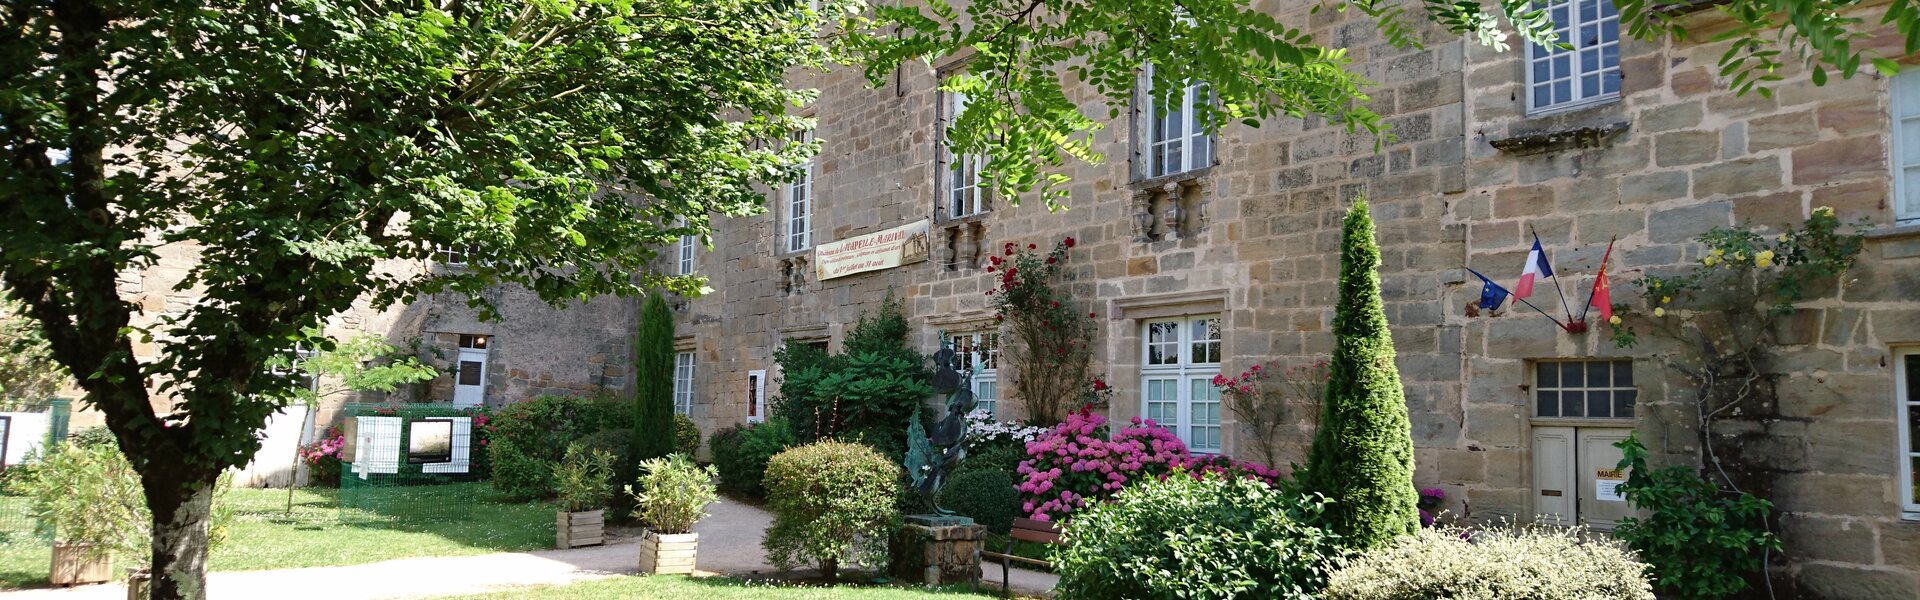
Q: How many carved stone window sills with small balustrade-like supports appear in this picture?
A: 3